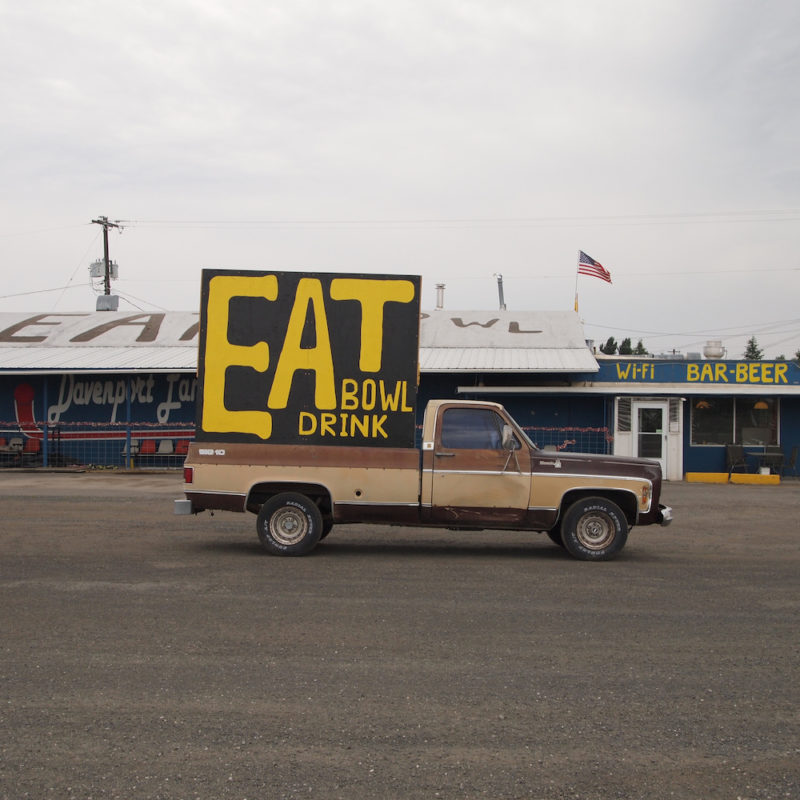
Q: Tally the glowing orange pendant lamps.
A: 2